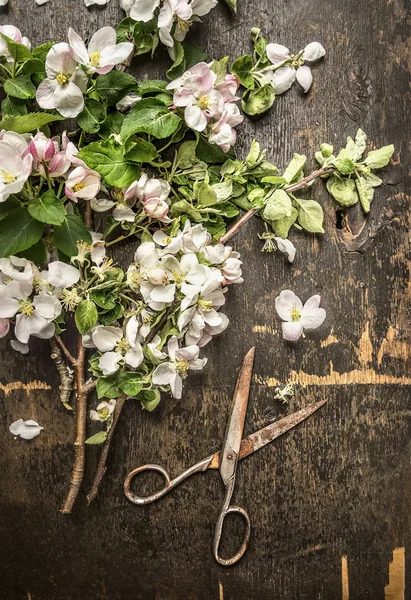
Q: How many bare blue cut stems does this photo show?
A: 0